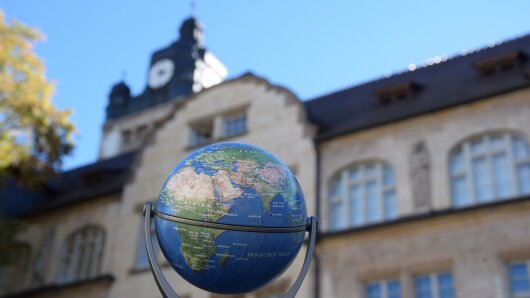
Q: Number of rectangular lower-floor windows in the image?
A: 3